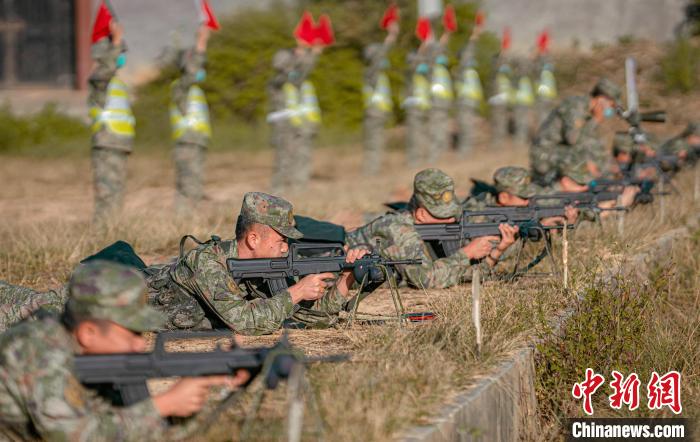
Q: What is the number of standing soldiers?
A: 11